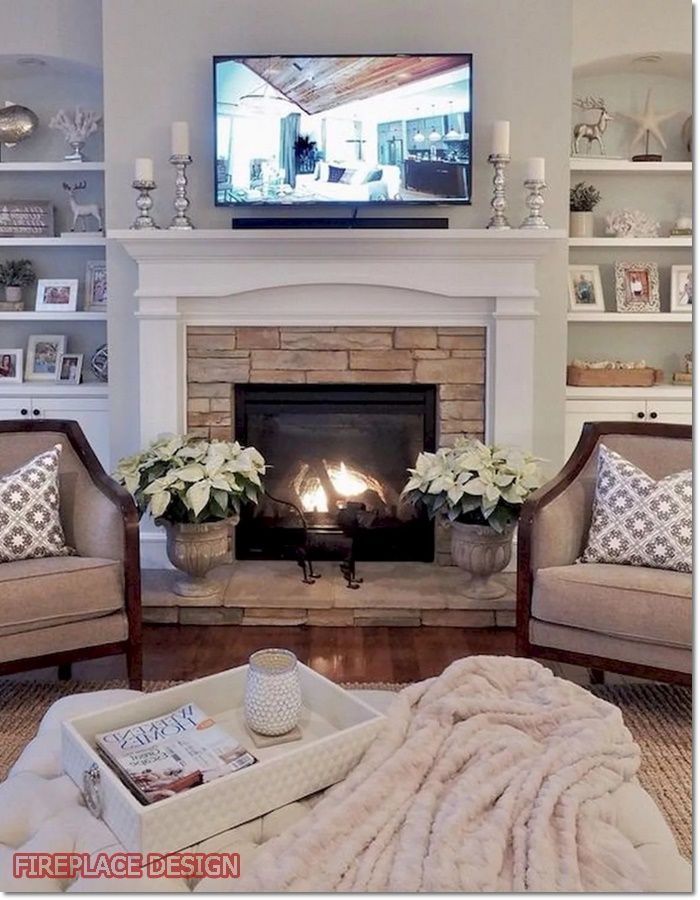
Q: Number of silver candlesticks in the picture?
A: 4